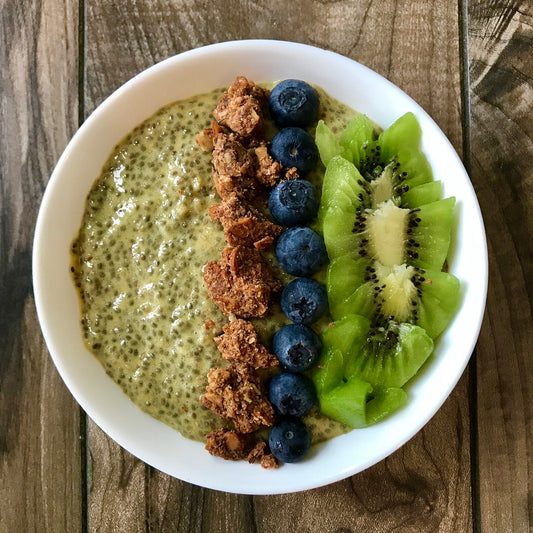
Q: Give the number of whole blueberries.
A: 8